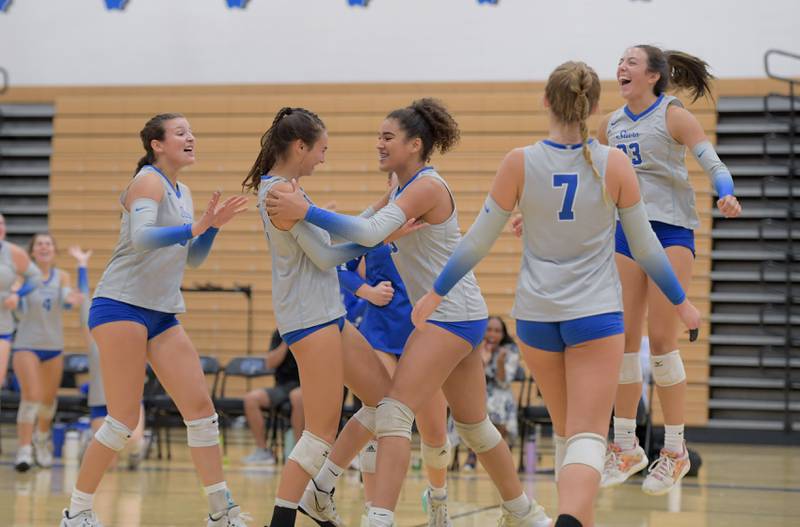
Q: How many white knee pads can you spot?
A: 14